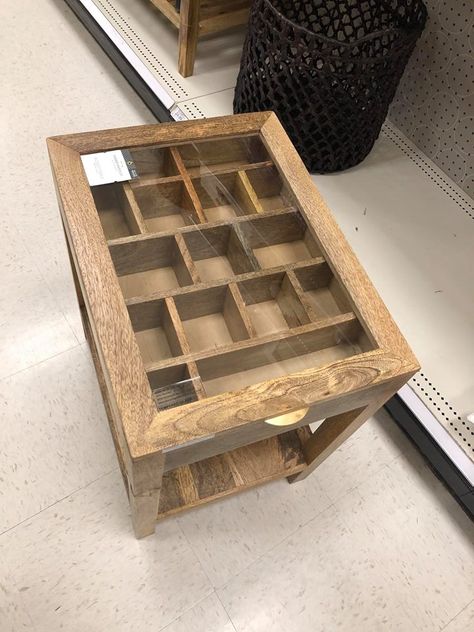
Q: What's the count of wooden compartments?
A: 15